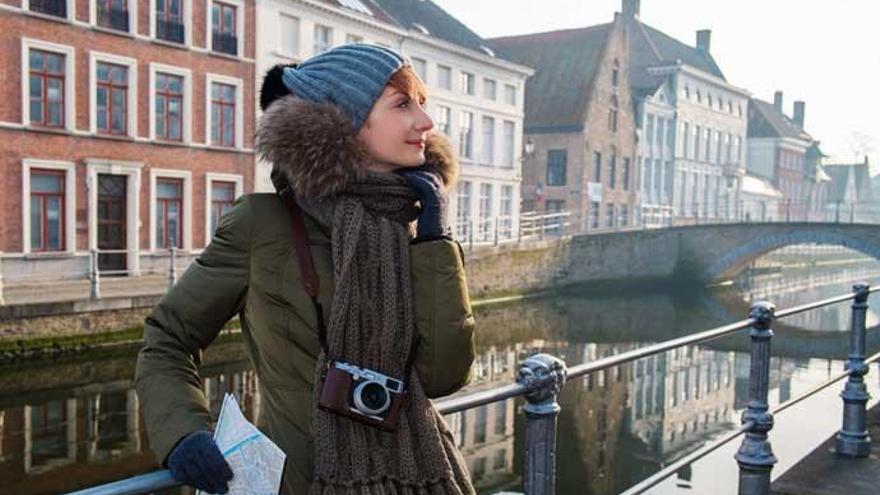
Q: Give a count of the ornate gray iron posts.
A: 3